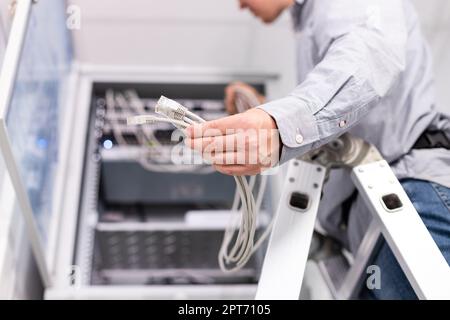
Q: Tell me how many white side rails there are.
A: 2